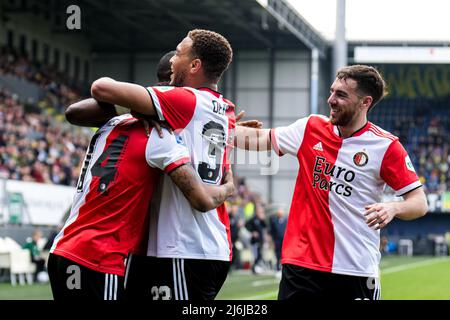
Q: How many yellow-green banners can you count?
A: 1